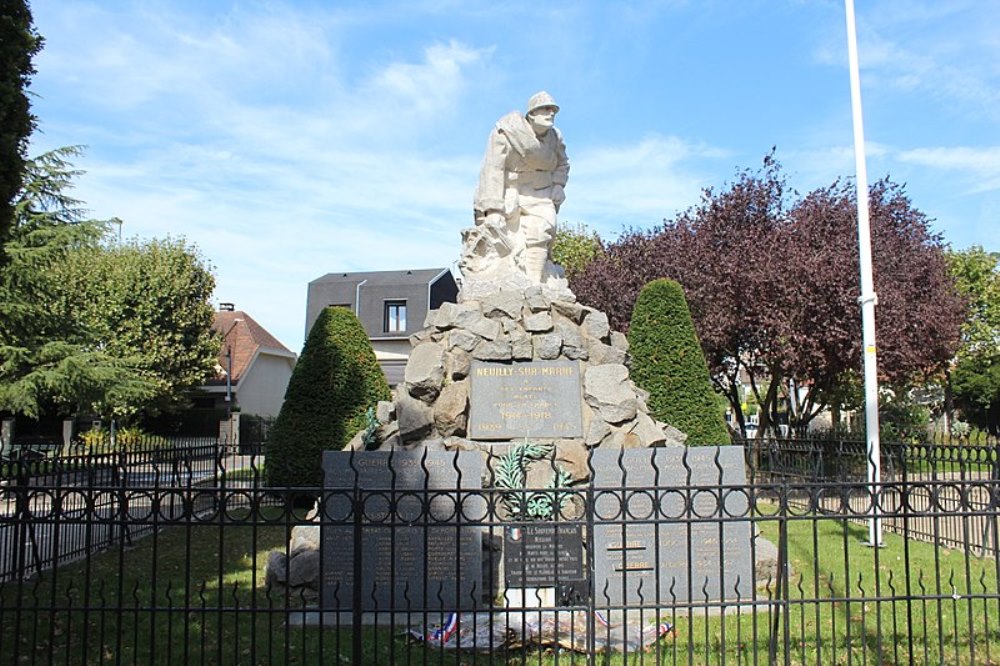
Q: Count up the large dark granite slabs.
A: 2